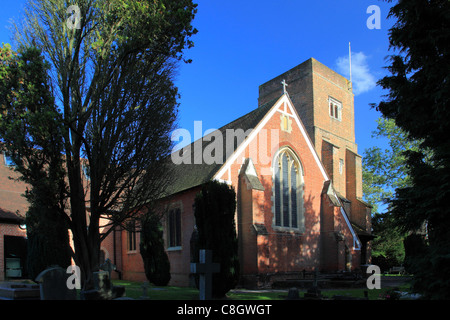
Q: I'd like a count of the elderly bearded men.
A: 0